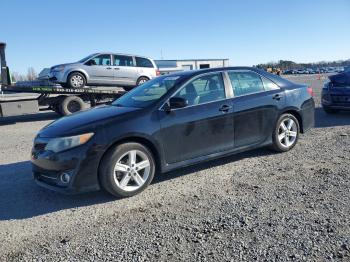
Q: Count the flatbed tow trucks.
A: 1